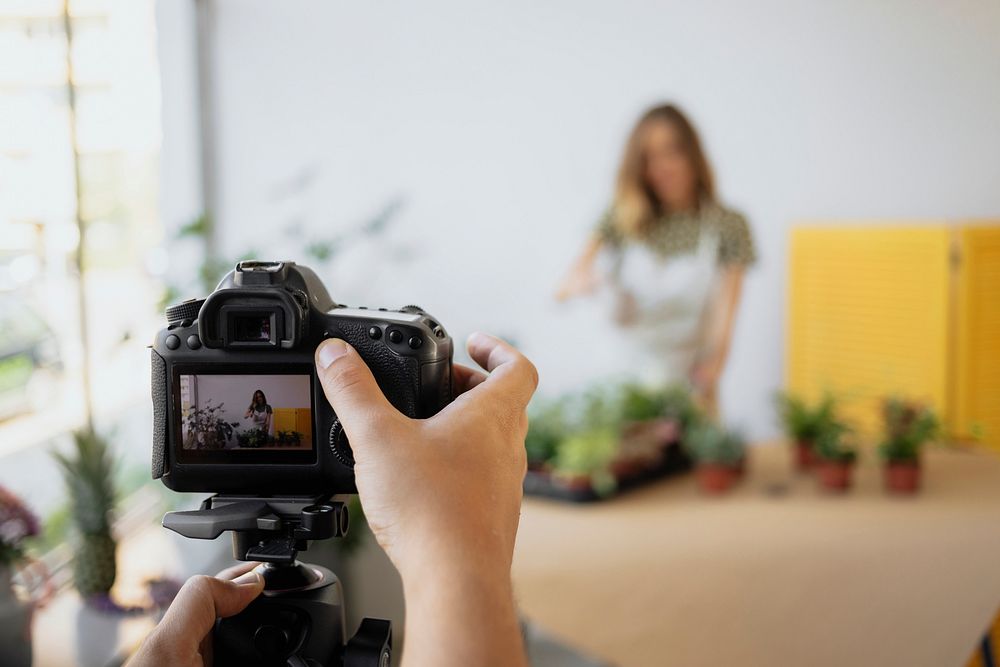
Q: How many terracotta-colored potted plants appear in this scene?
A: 4